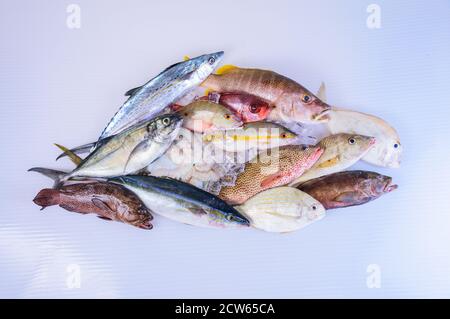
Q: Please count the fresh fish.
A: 13